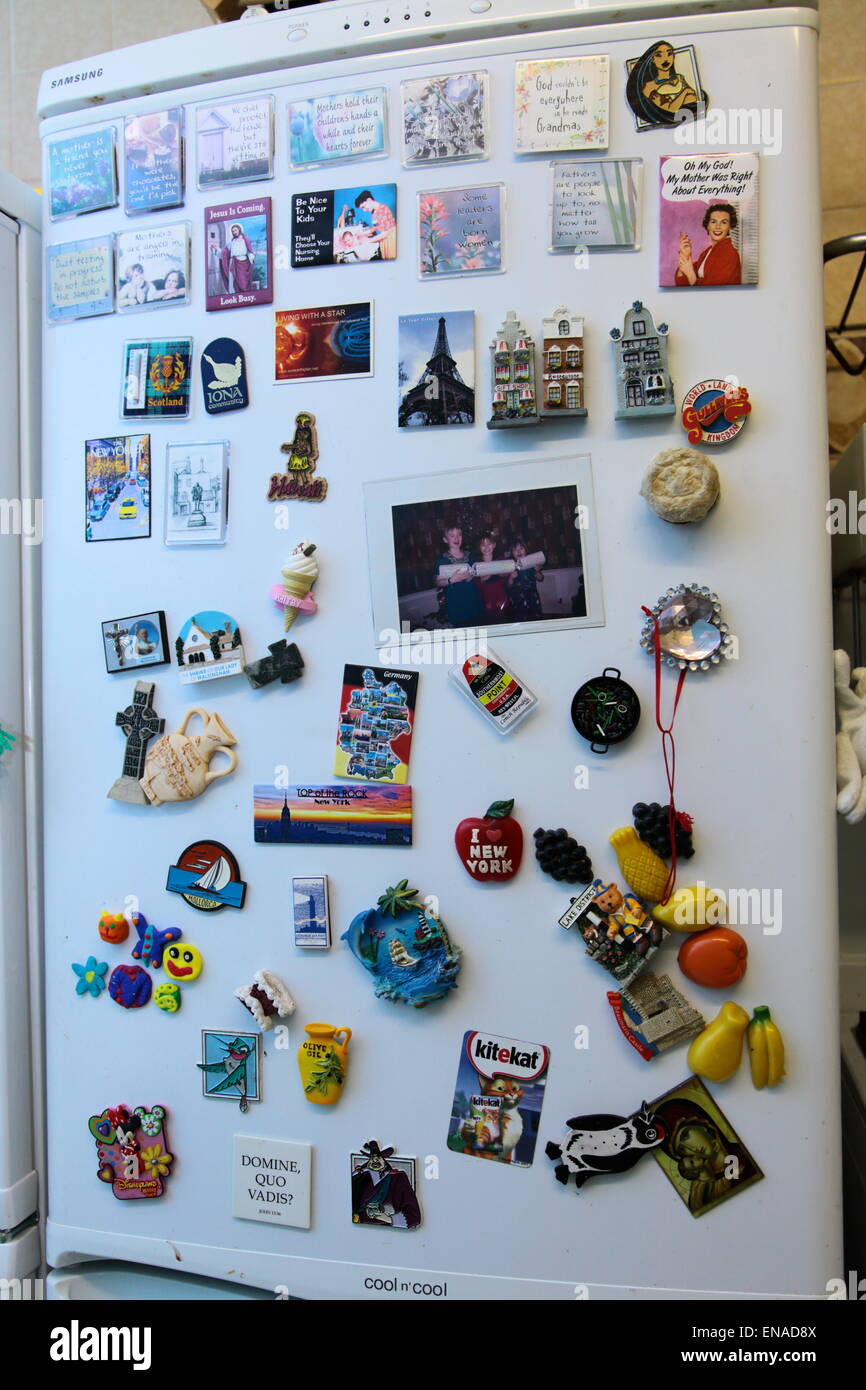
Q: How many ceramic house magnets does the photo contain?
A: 3